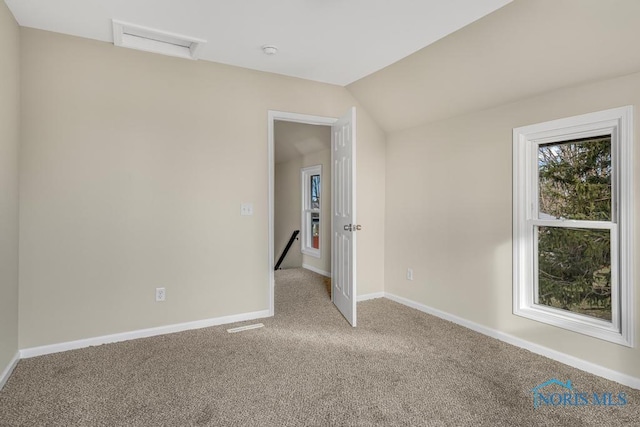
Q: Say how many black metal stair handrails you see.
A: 1